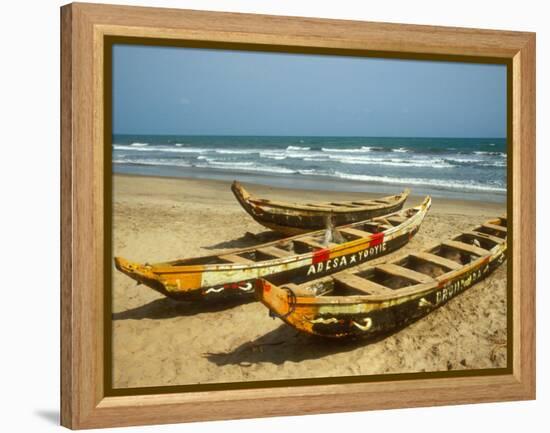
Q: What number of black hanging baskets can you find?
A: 0